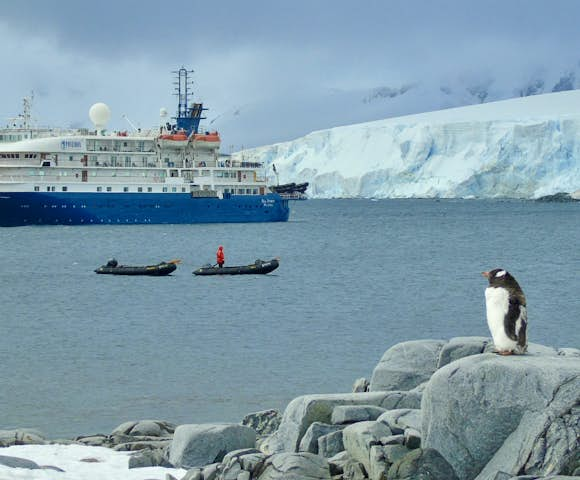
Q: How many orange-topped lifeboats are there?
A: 2